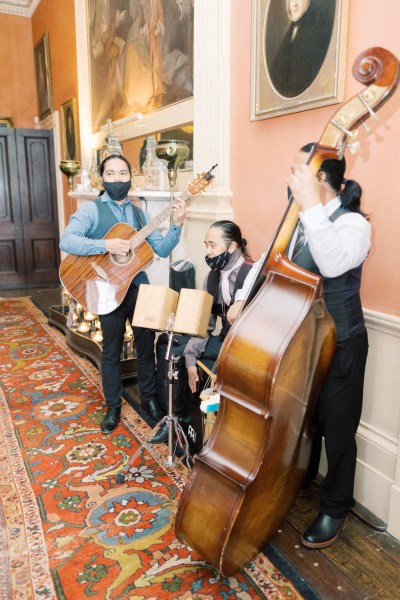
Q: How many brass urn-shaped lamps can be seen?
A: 2